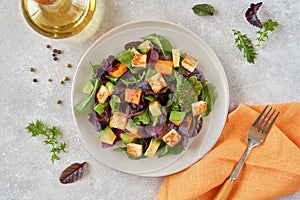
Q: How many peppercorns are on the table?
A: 12